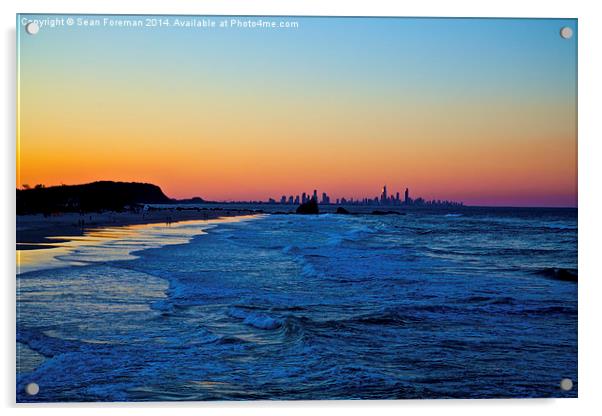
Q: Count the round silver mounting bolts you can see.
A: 4